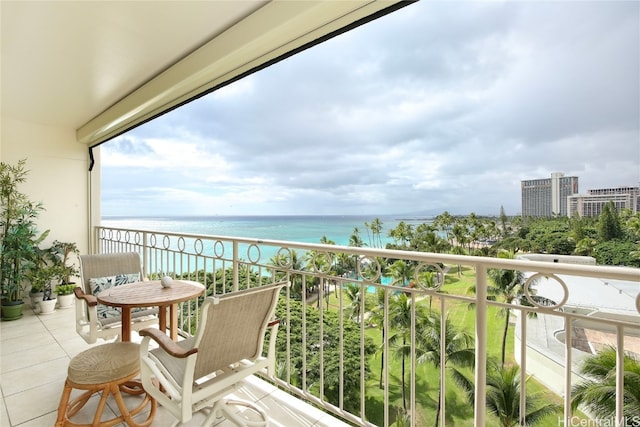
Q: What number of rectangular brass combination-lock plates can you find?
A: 0